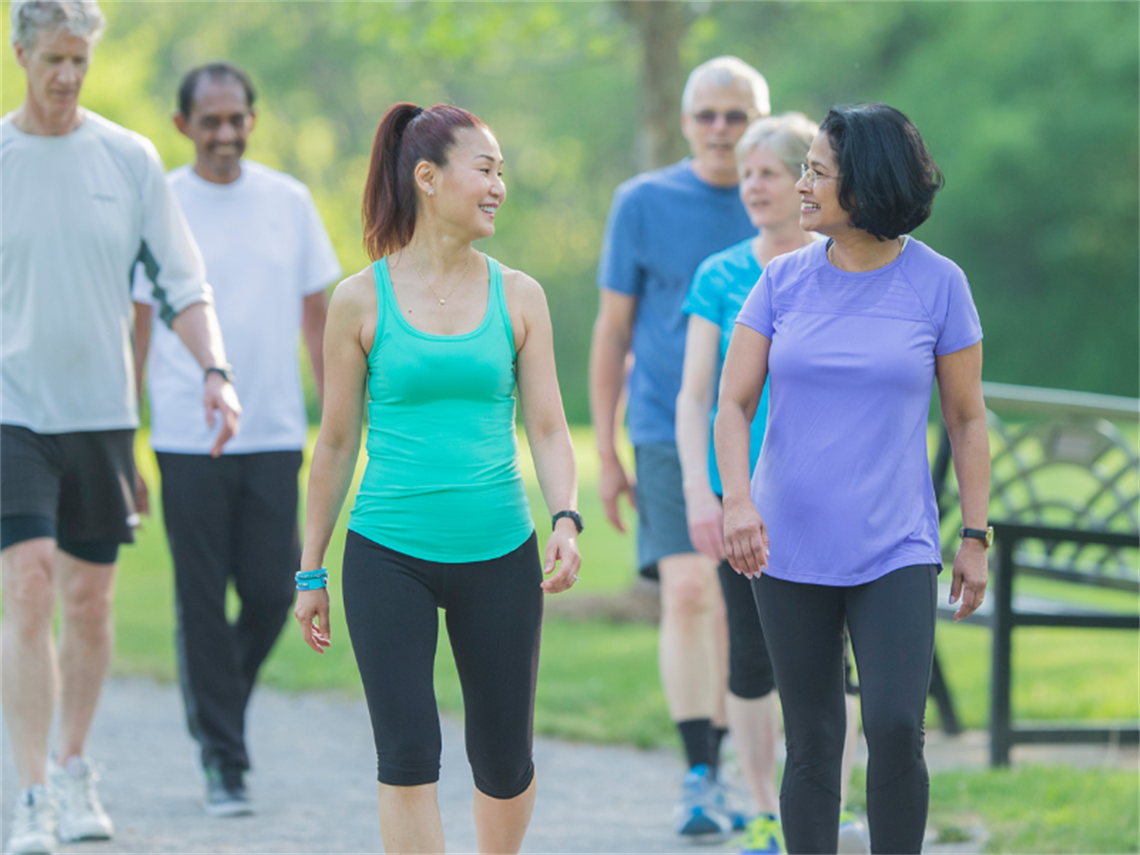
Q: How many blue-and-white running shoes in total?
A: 2